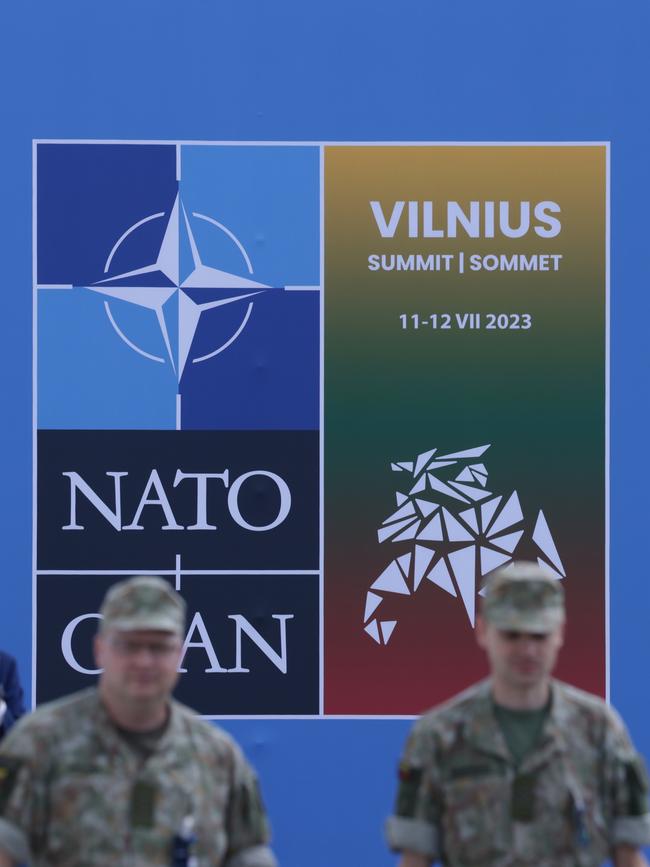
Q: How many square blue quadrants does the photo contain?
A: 4